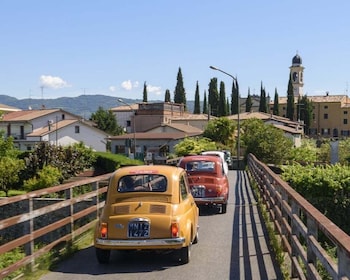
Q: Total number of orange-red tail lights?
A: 3